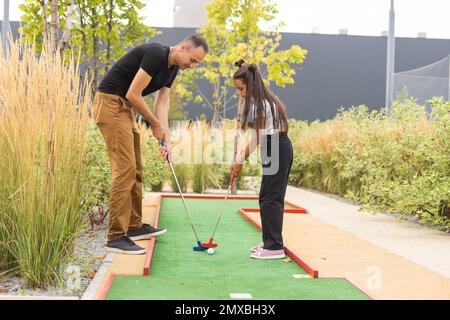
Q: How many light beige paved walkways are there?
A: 1